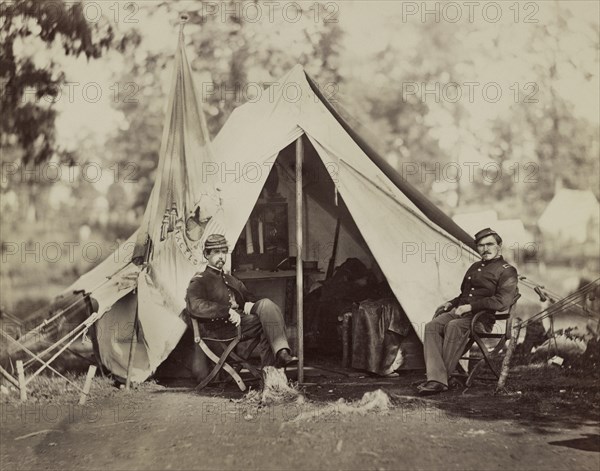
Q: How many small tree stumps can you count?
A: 2